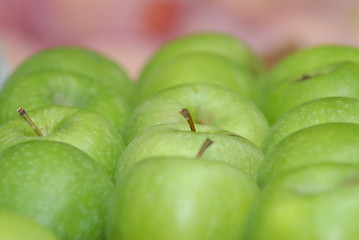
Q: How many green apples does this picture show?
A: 15